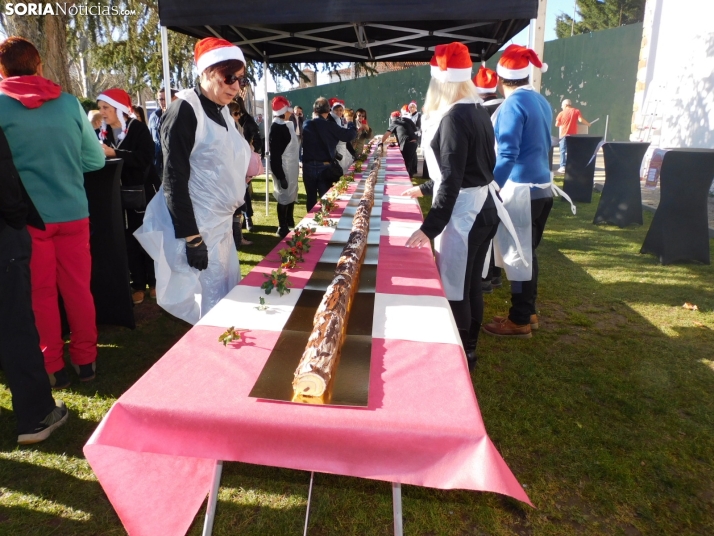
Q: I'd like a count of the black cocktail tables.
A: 4